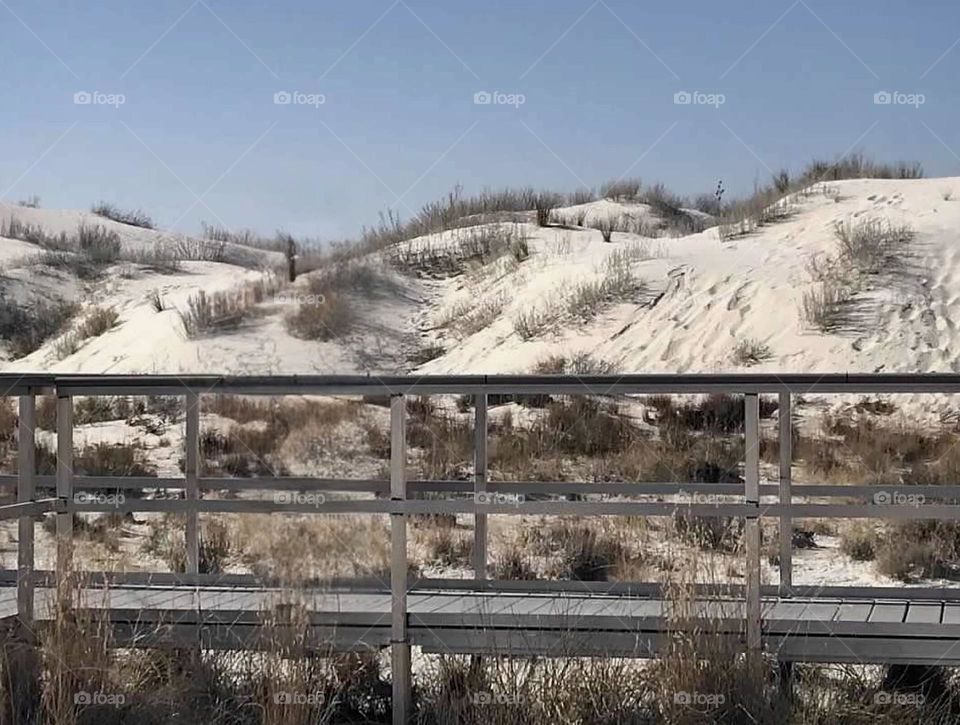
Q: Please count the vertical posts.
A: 7